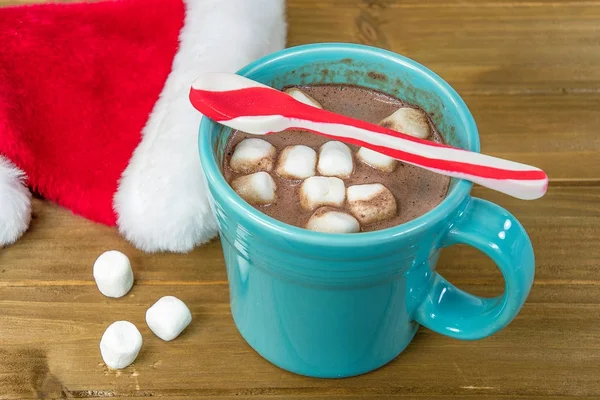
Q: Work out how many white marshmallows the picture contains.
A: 13